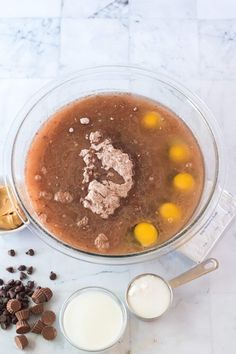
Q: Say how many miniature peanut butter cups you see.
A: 10